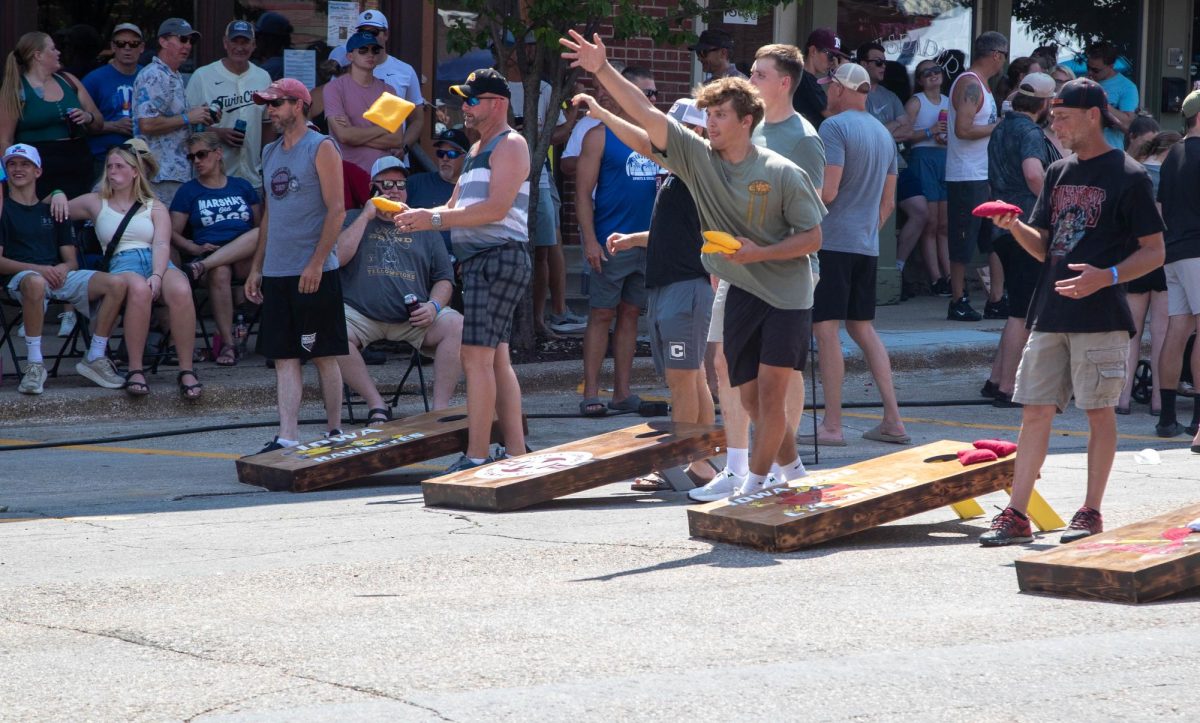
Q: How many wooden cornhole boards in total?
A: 4